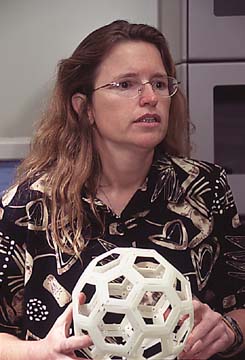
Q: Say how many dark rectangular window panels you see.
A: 2